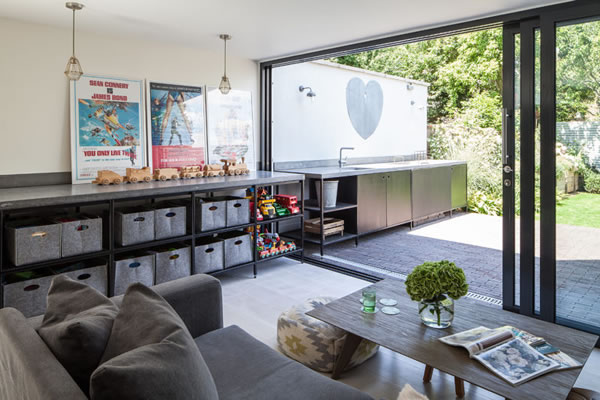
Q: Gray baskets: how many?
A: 12